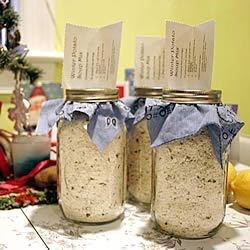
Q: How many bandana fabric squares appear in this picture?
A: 3